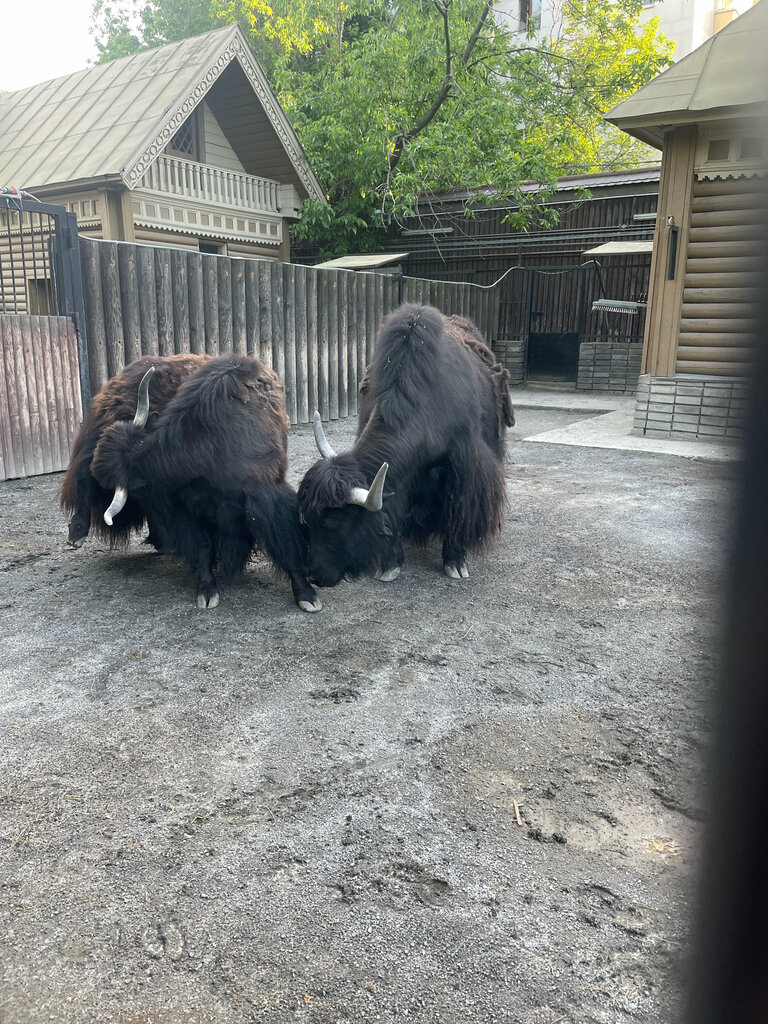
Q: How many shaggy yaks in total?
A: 2